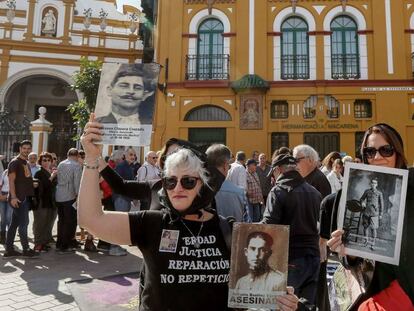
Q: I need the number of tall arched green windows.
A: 3